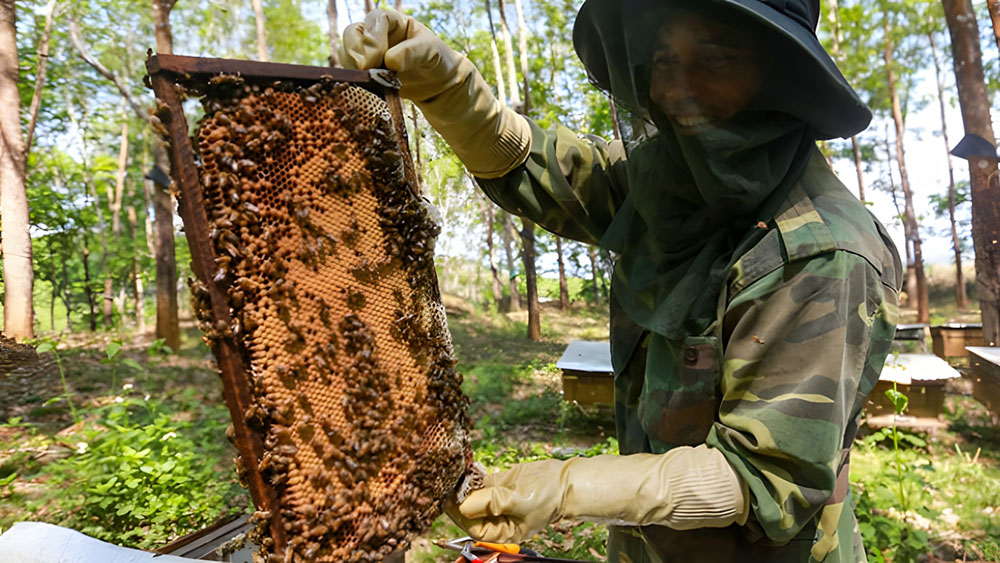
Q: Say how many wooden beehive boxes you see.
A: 5